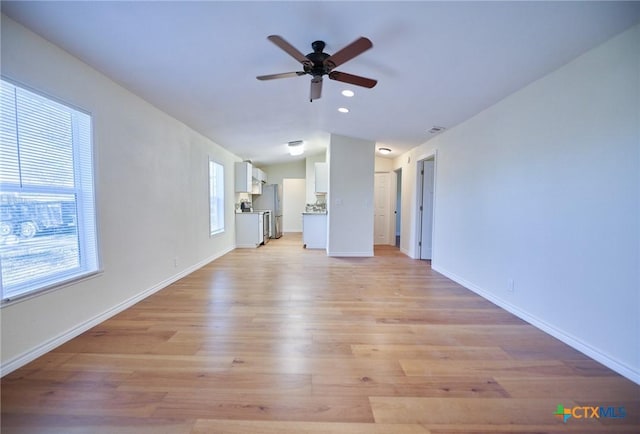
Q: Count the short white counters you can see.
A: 2